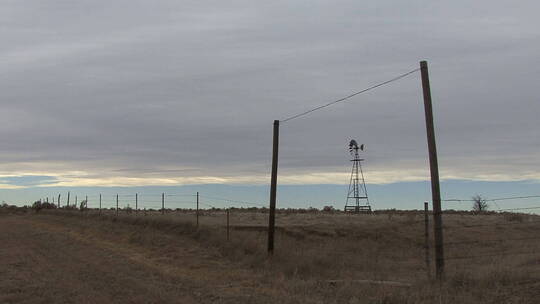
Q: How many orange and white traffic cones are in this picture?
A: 0